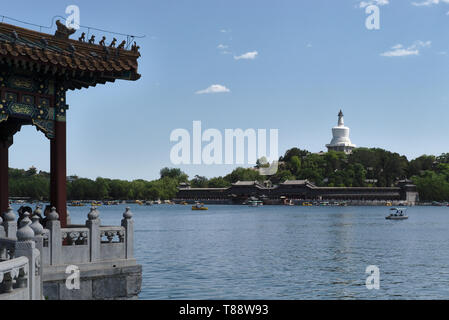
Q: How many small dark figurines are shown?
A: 6